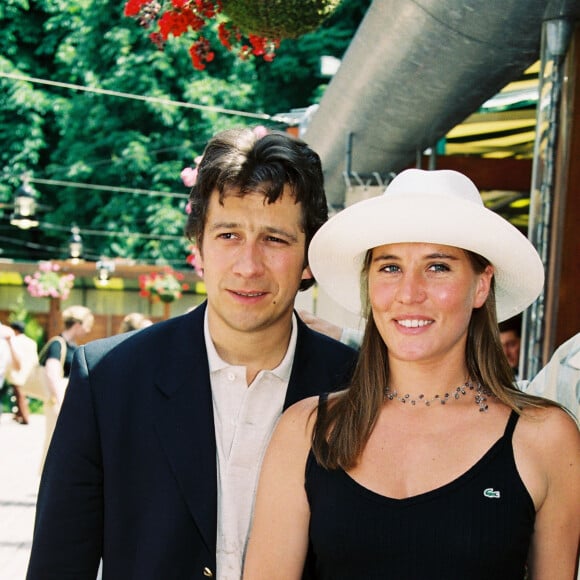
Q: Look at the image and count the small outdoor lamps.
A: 3